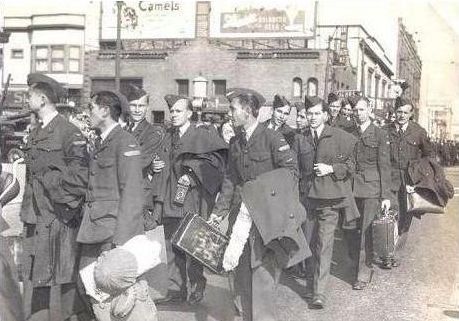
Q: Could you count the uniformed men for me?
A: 12